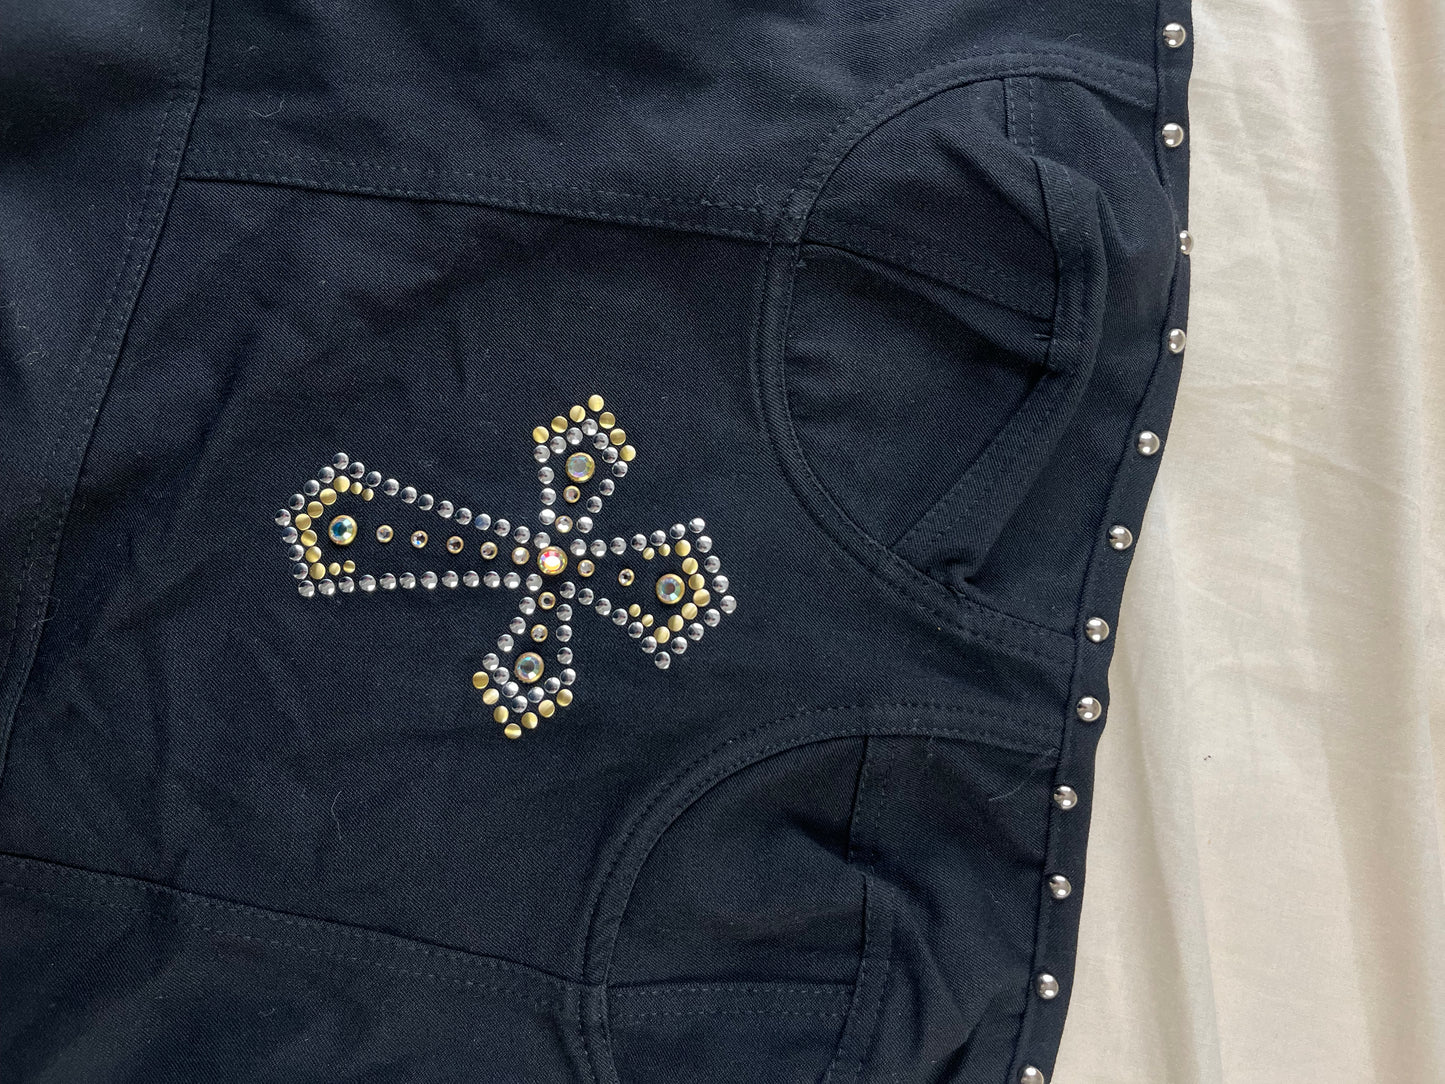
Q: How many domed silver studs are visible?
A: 12